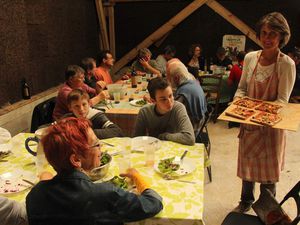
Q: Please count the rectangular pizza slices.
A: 4